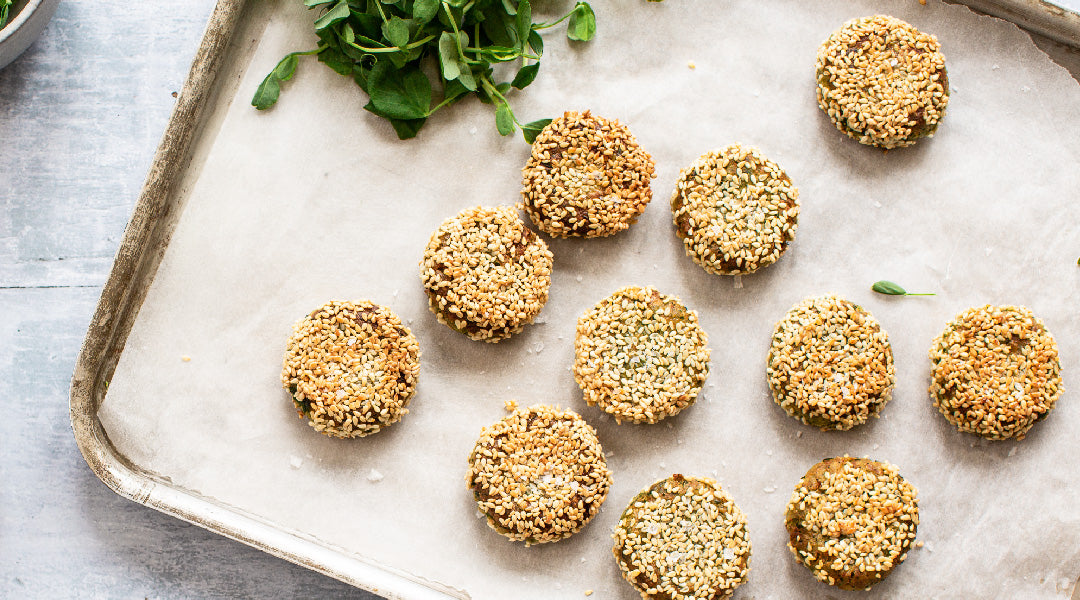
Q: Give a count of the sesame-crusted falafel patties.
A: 11